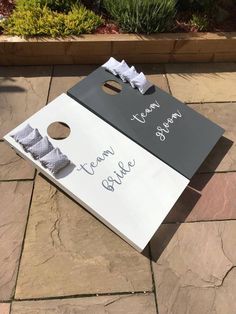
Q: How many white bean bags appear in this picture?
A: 4